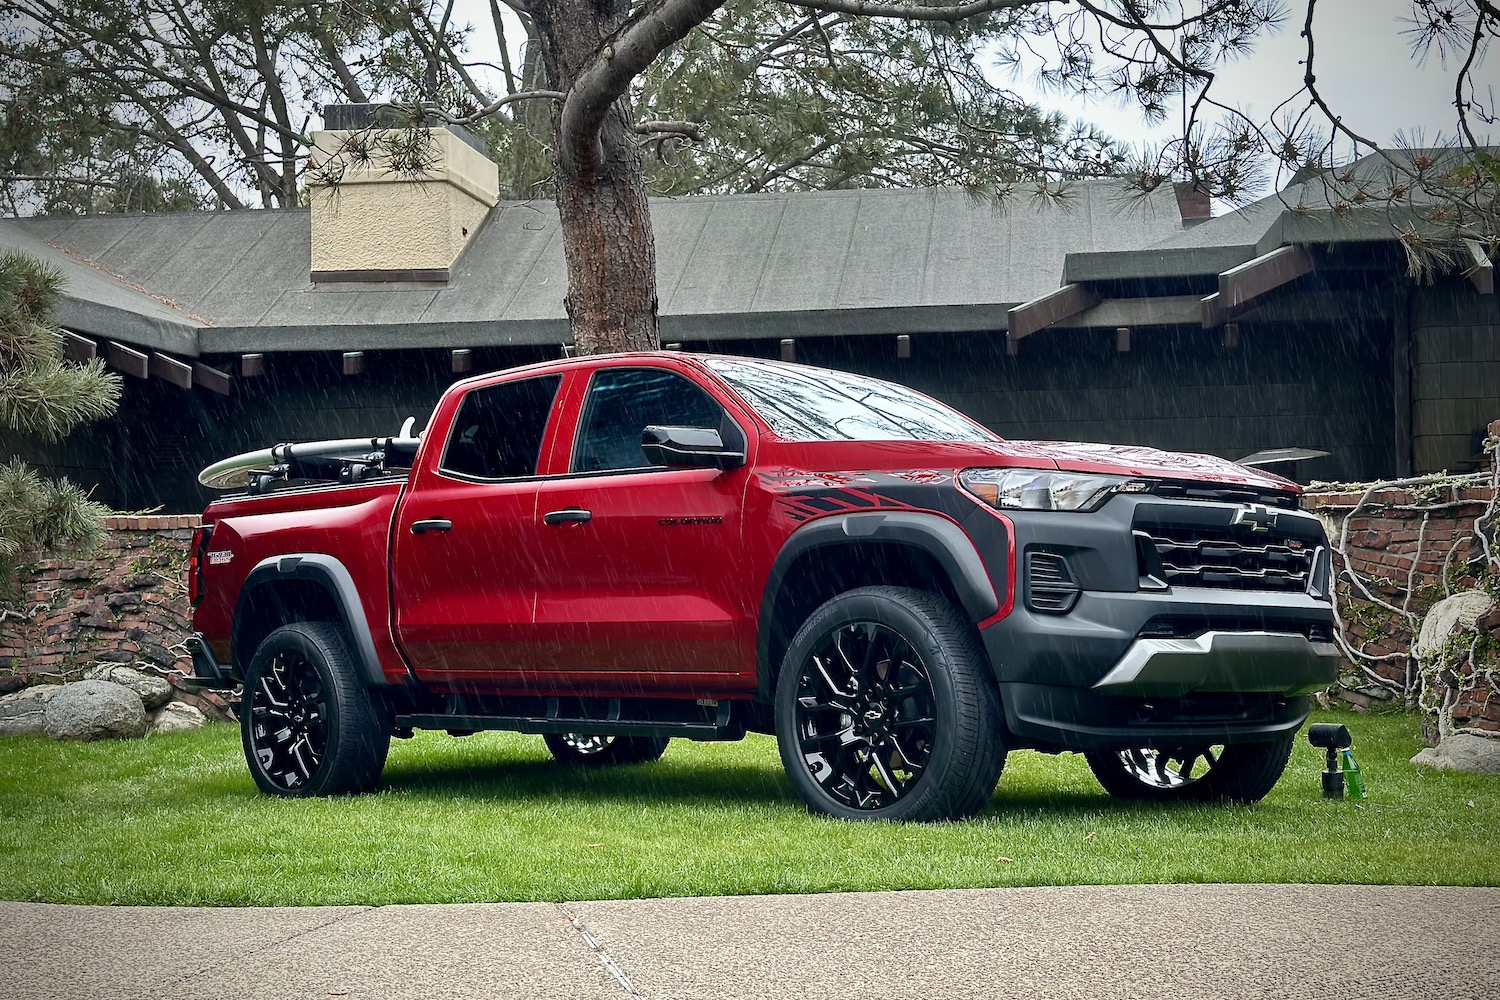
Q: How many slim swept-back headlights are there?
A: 1